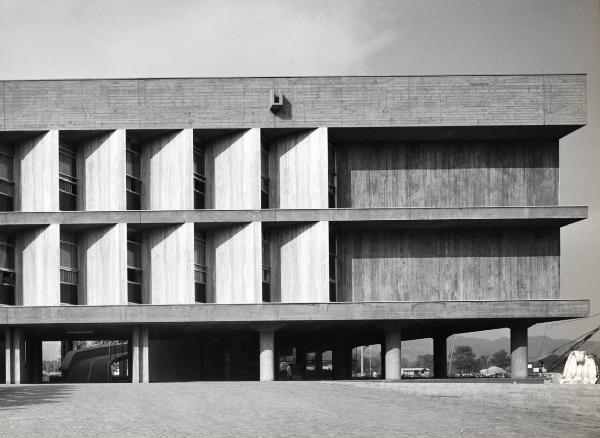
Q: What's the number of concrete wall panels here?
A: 12